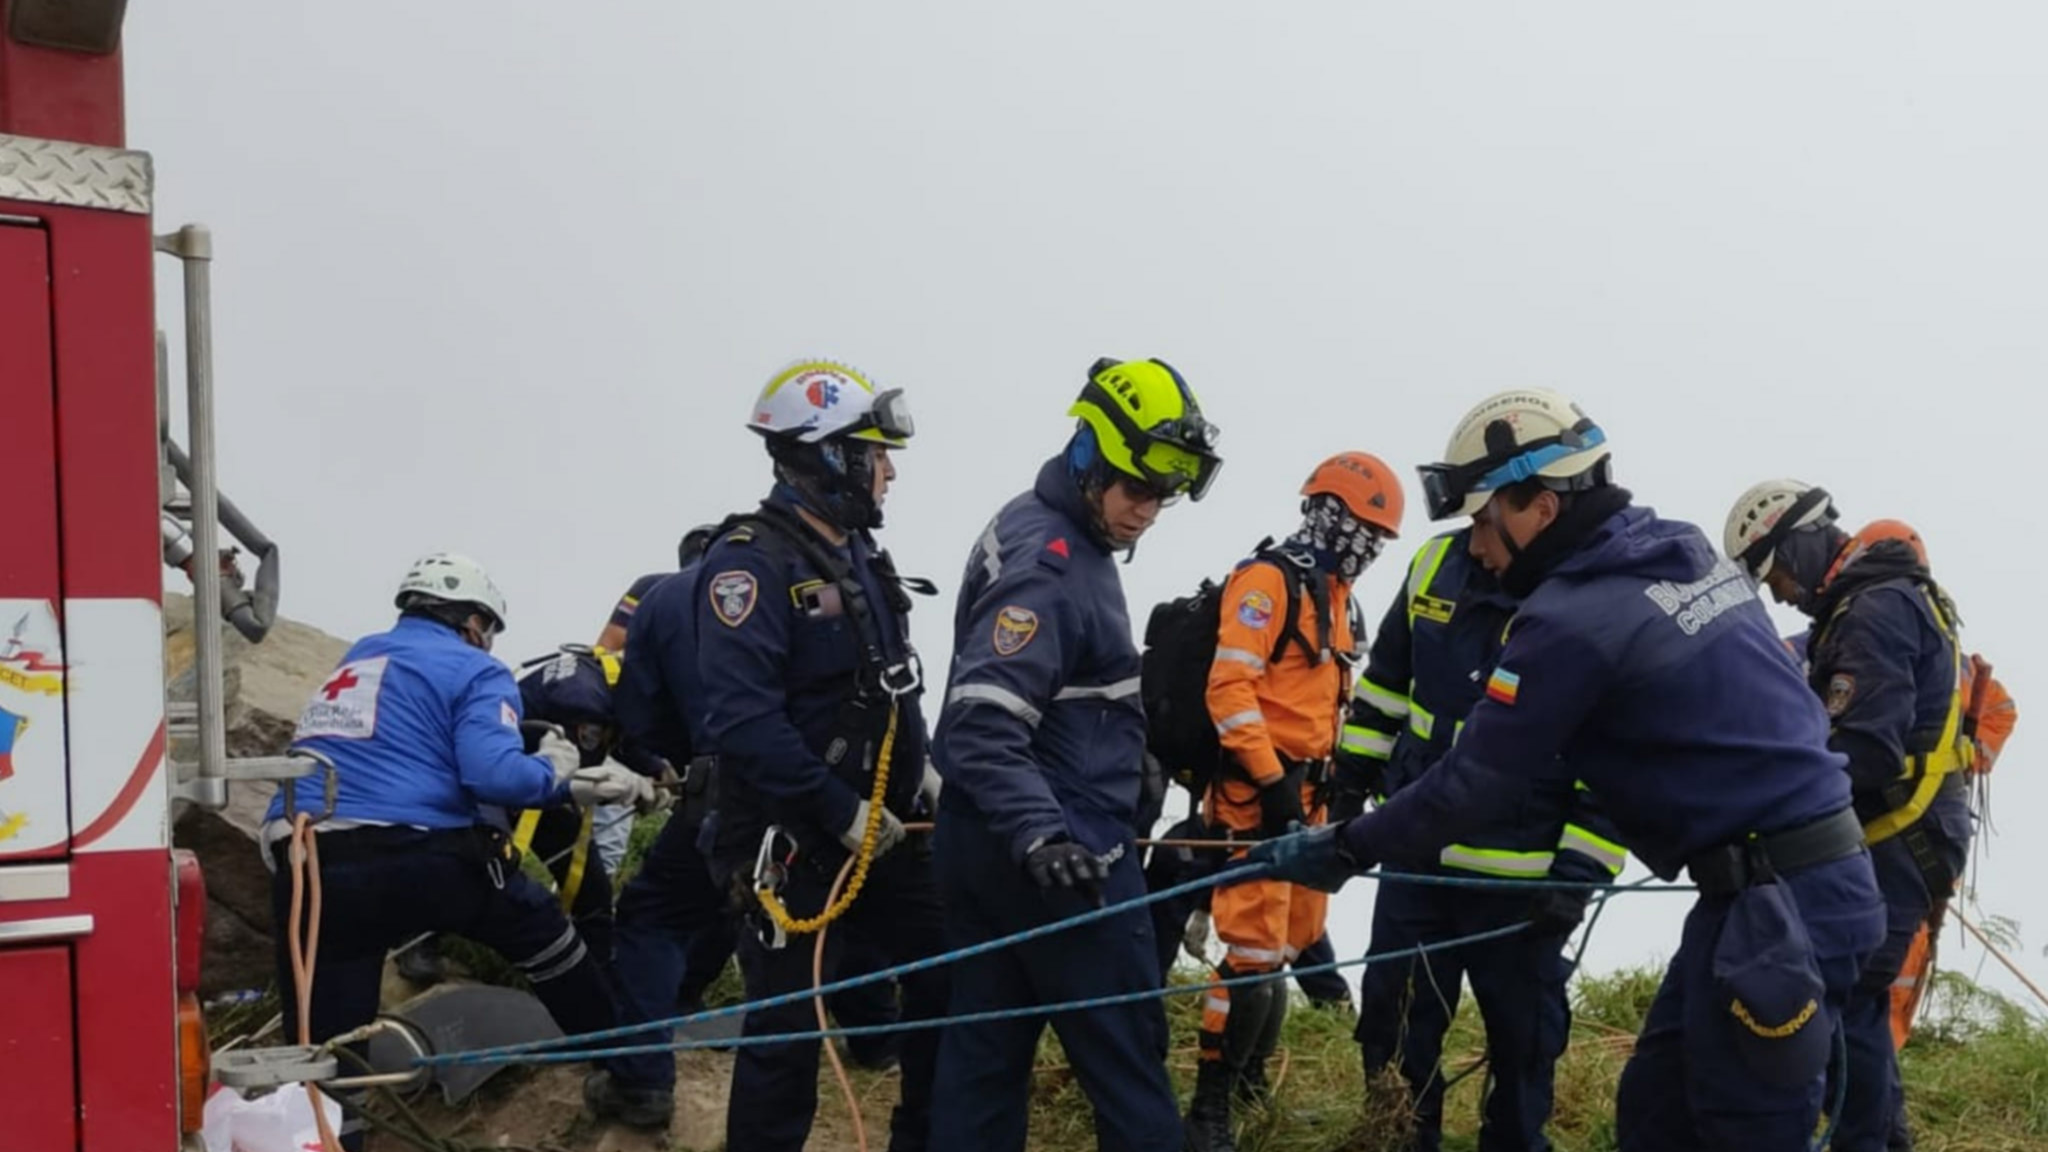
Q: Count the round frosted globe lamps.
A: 0